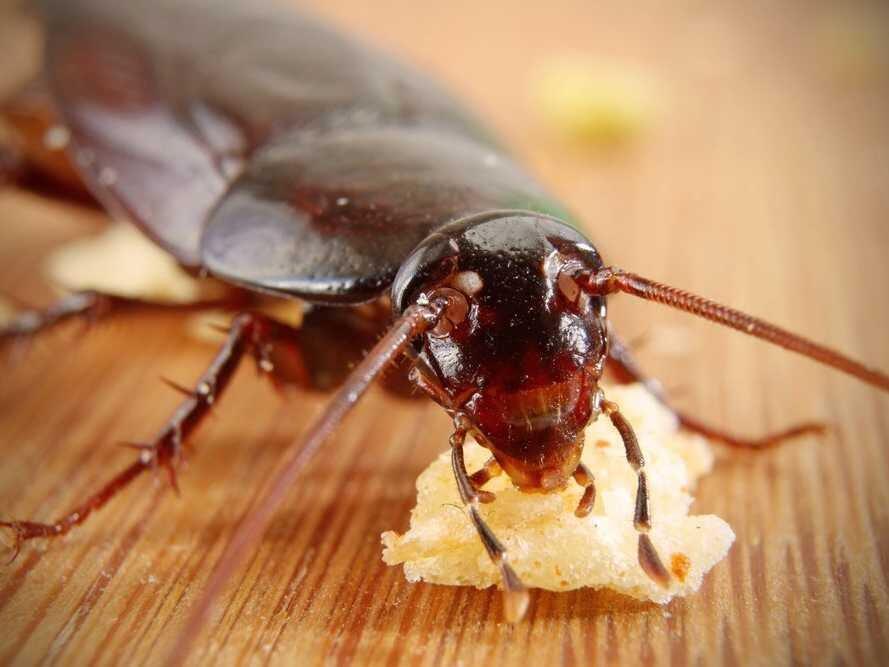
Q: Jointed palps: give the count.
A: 4